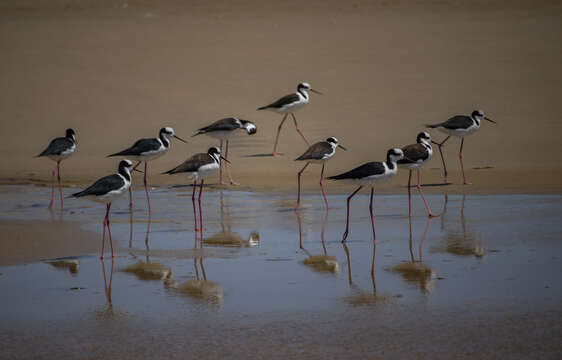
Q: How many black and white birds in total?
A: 10